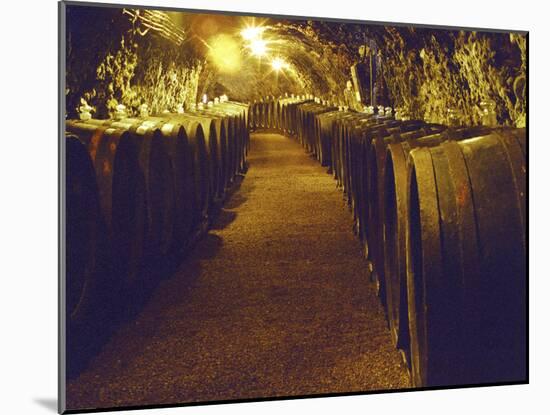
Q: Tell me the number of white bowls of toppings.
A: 0